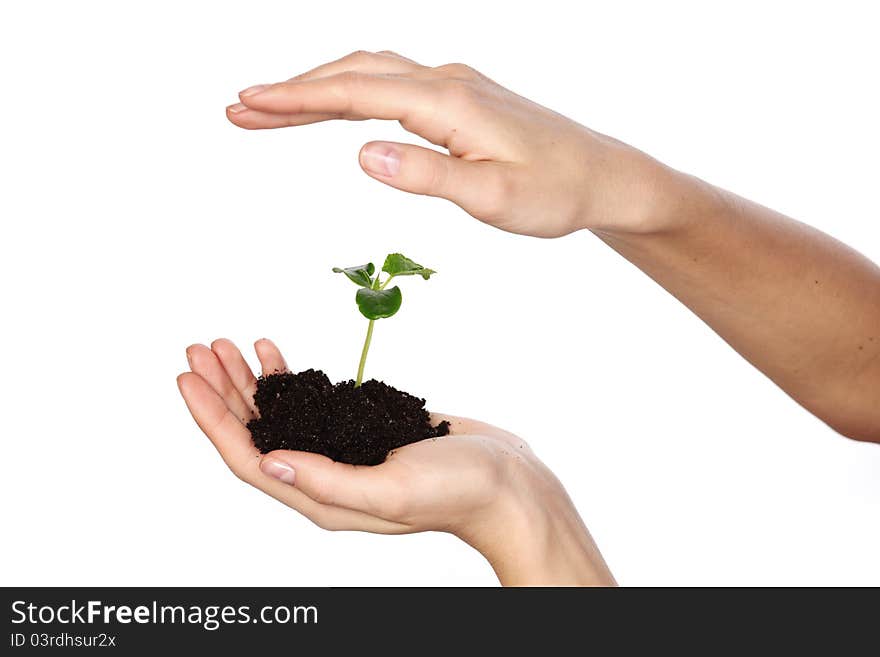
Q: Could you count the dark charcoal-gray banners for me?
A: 1